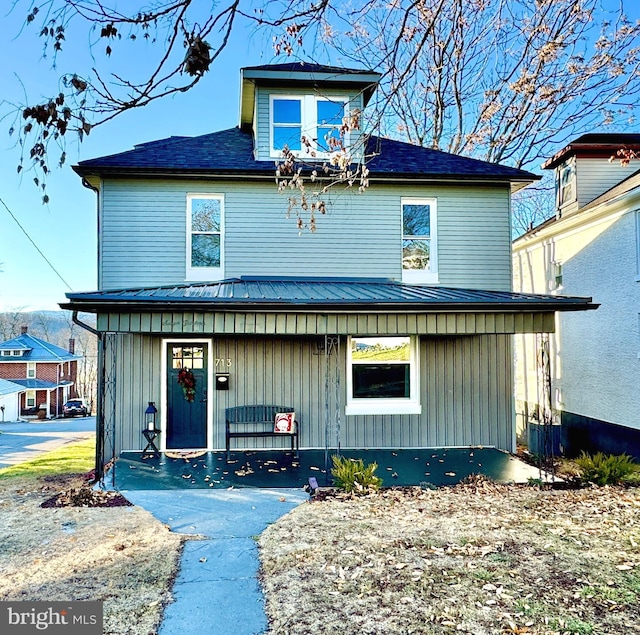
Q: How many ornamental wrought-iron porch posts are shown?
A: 3